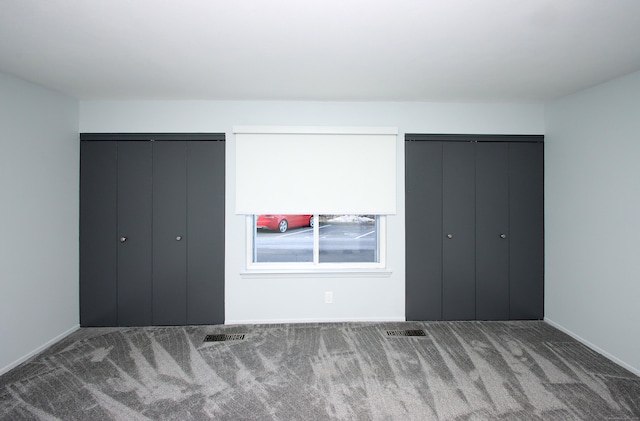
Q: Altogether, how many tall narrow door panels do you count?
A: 8